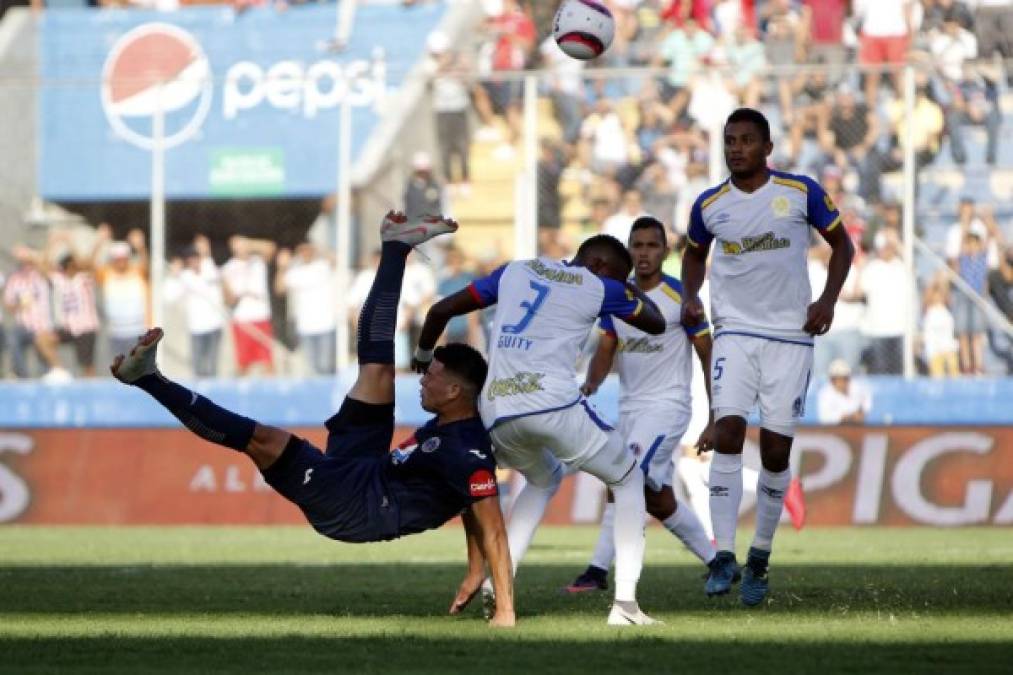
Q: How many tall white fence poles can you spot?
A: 5